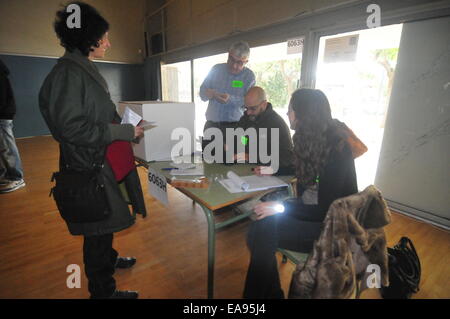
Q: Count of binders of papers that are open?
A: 1